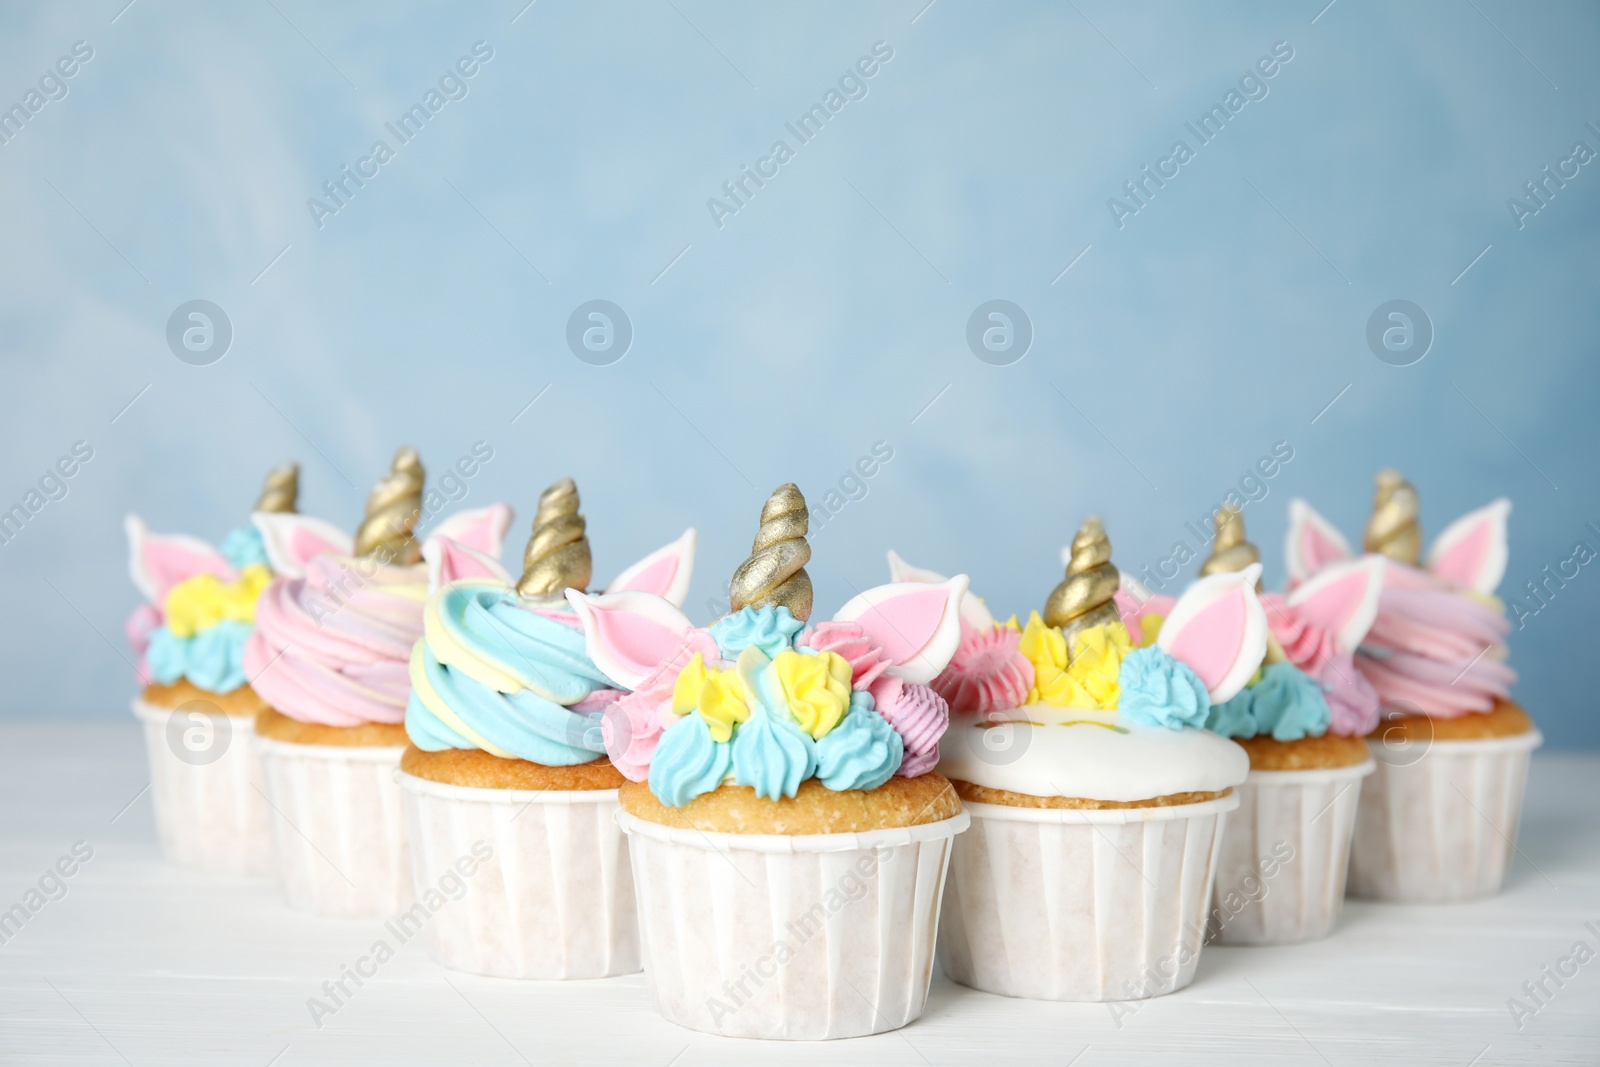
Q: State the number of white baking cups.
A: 7